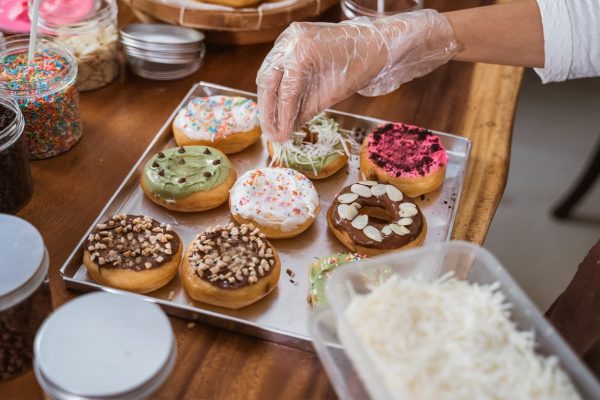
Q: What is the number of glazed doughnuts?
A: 9